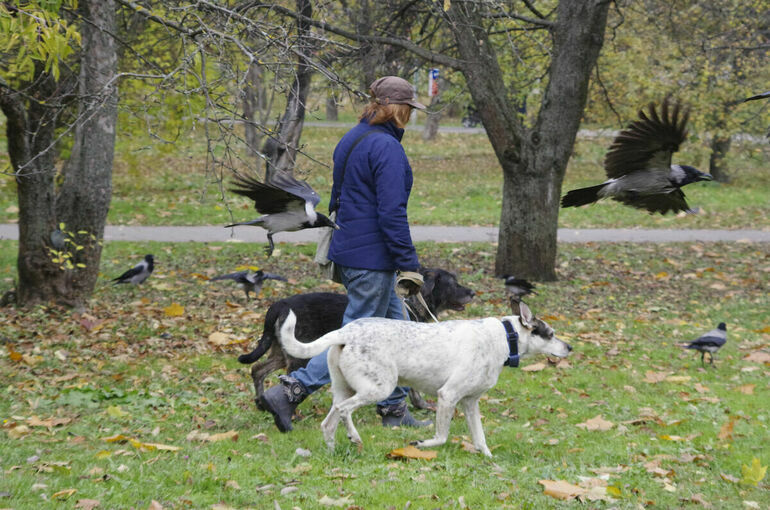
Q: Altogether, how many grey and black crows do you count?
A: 6